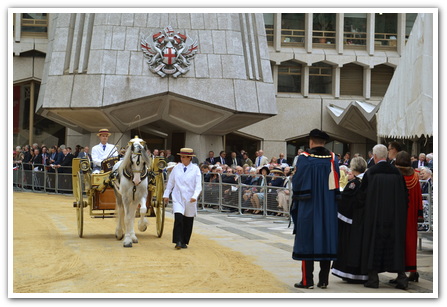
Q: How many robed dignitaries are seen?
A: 4